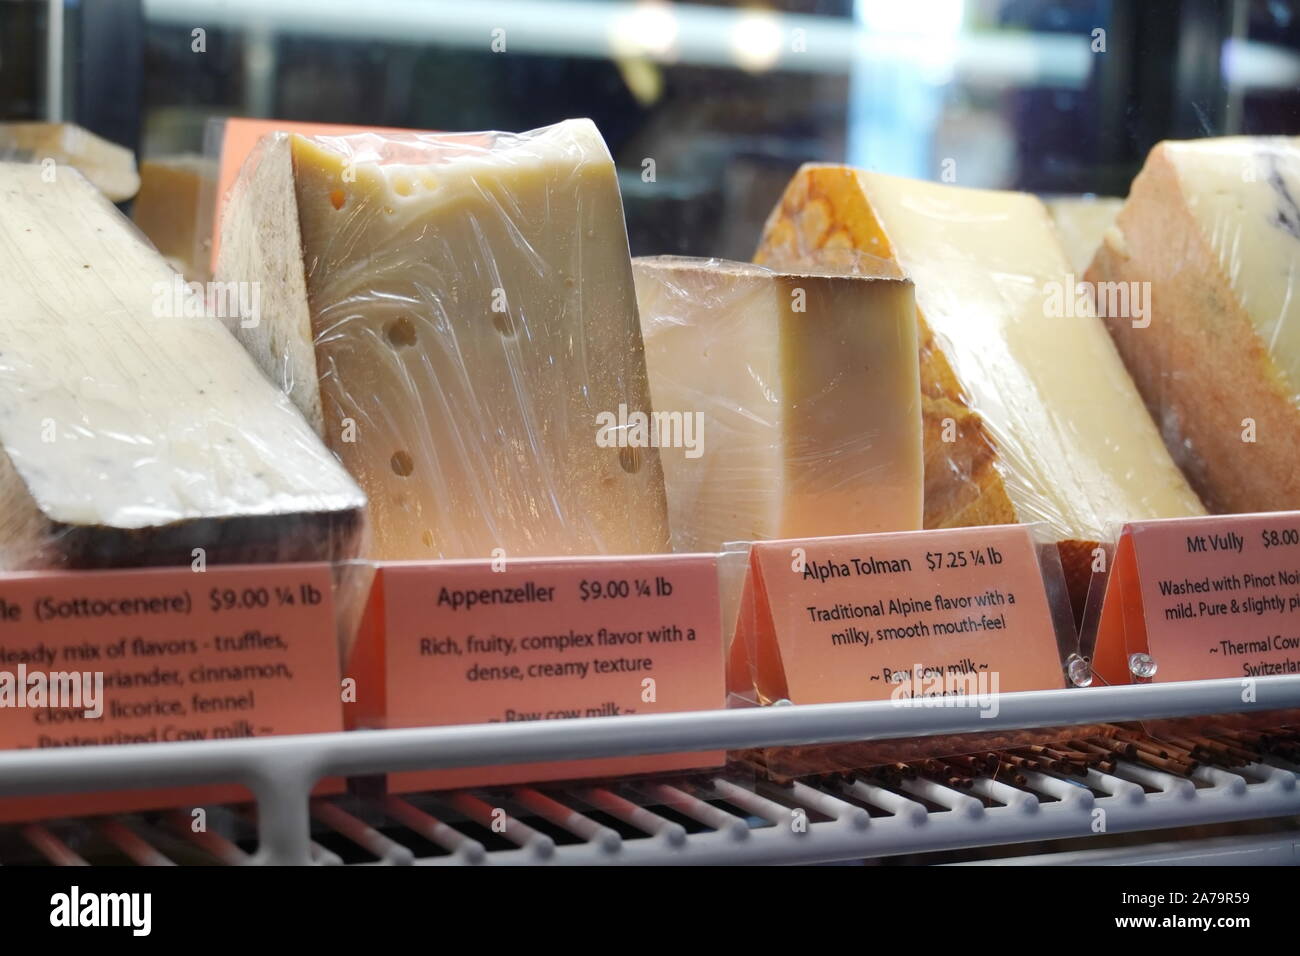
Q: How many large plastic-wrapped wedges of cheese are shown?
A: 5